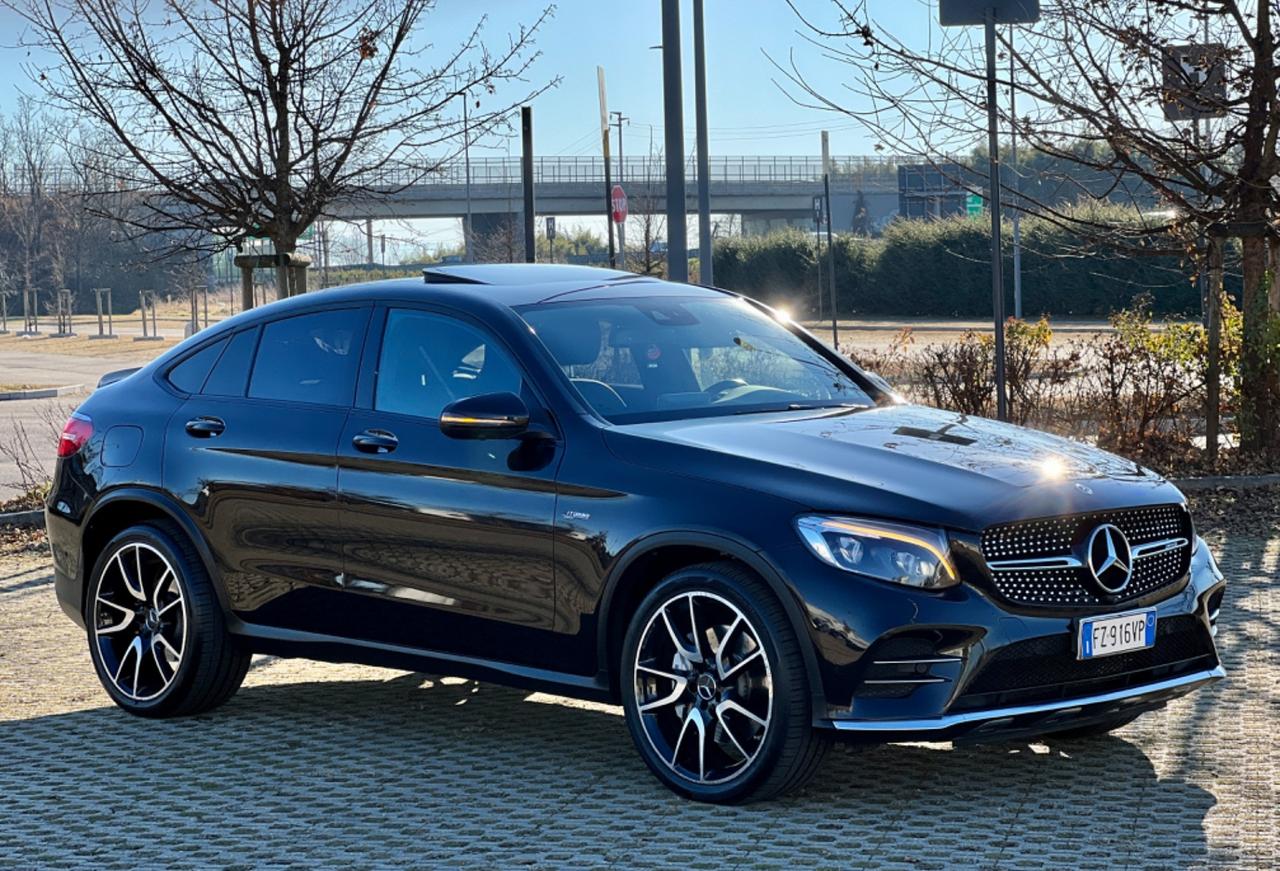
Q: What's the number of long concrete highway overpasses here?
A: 1